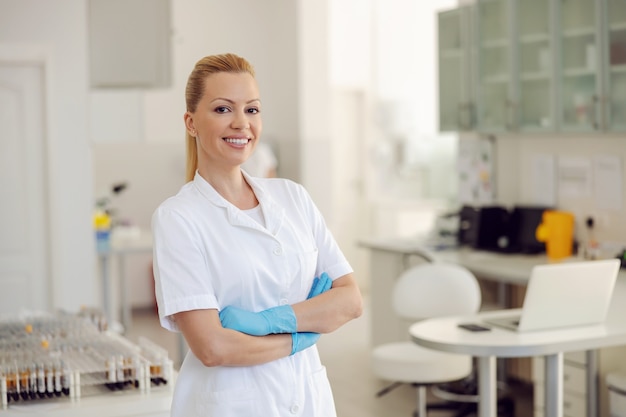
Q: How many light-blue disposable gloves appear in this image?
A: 2